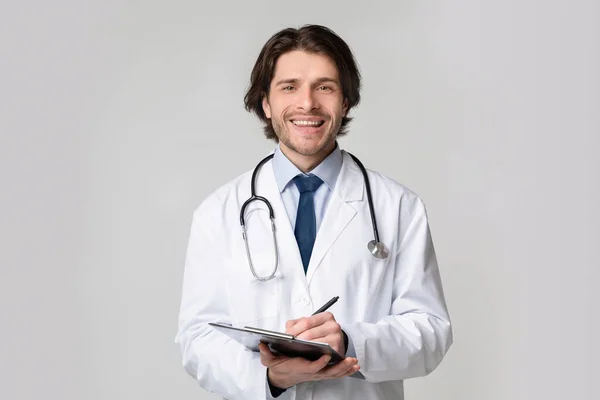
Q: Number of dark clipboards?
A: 1